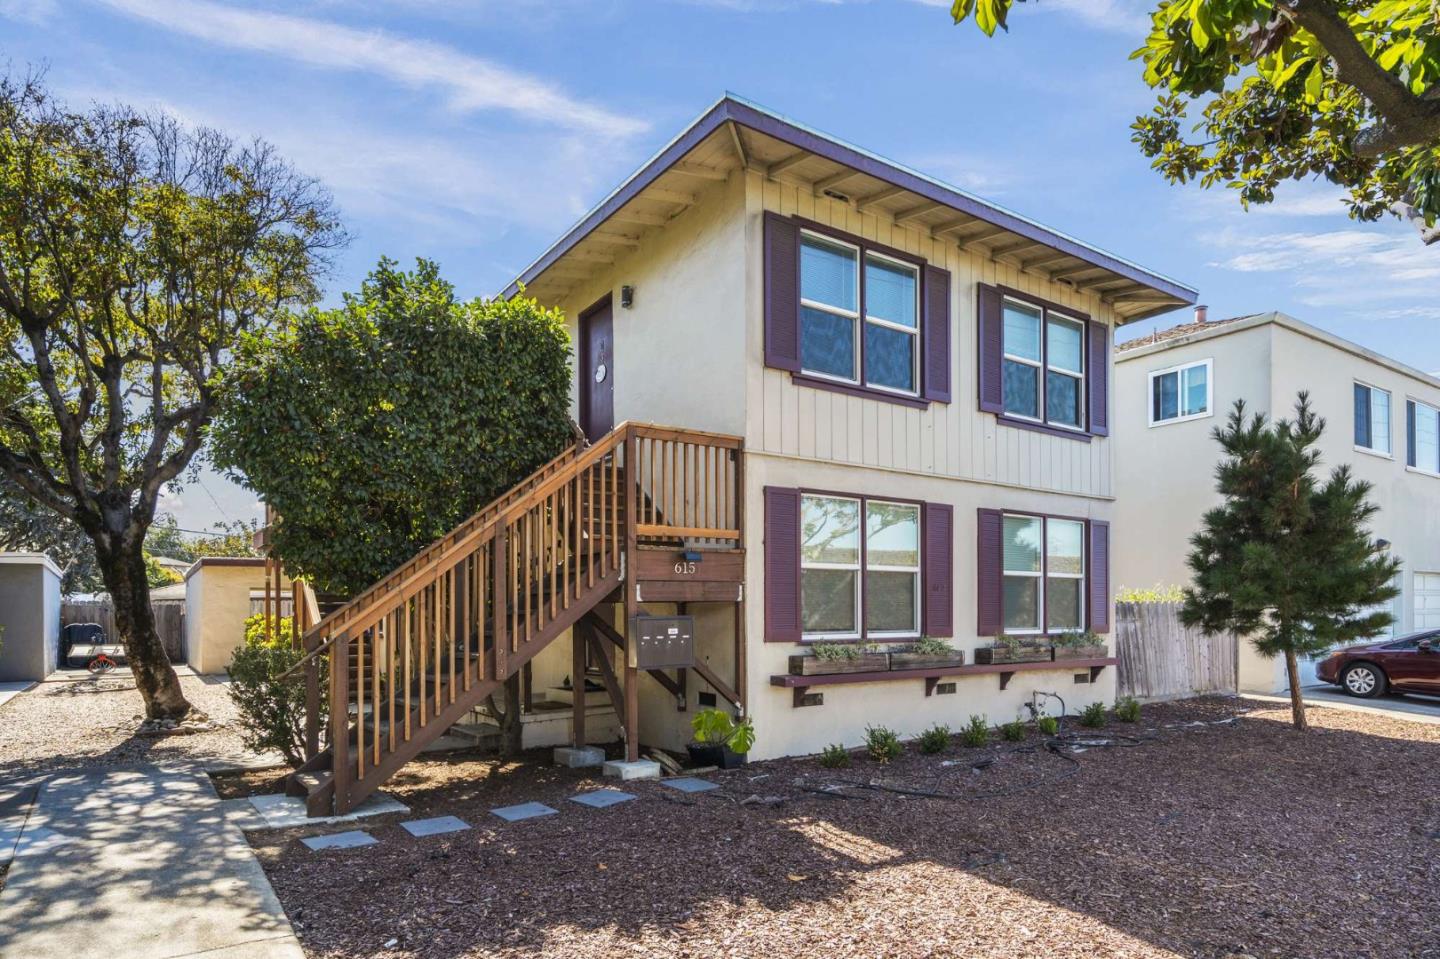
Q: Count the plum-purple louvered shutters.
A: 8